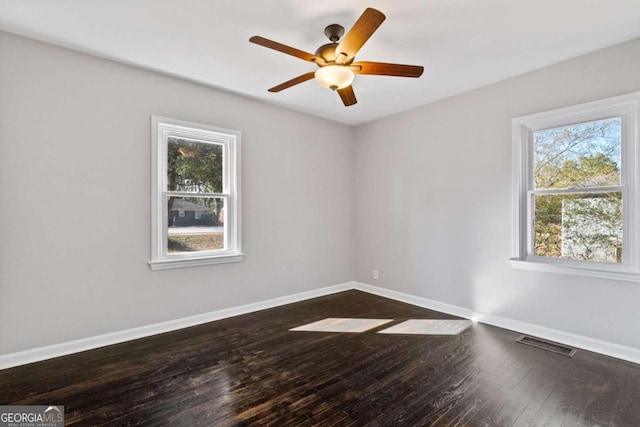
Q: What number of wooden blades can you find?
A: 5